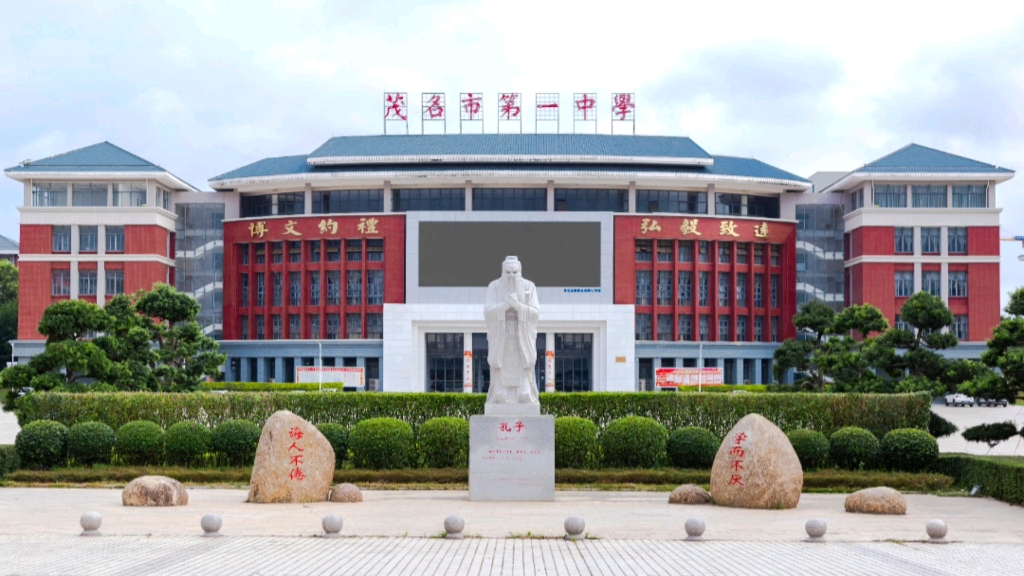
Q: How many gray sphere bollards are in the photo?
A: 8